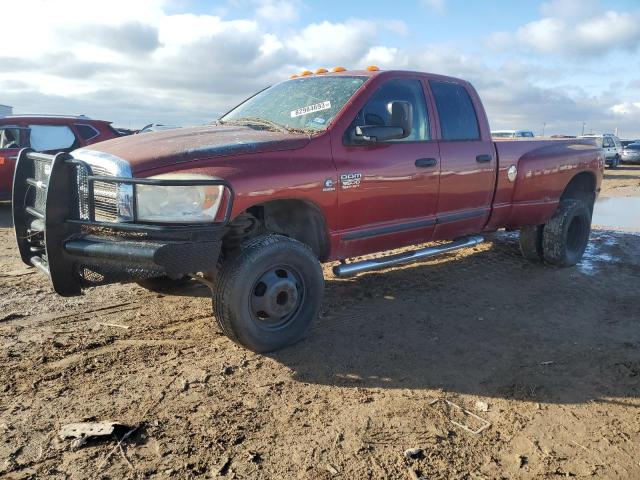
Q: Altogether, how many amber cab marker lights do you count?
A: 5